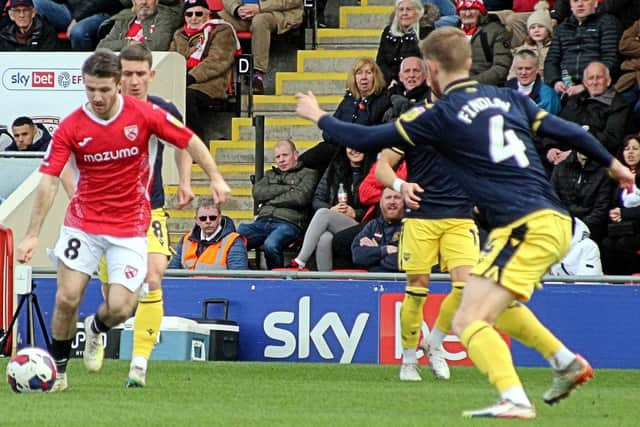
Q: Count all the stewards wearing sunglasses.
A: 1